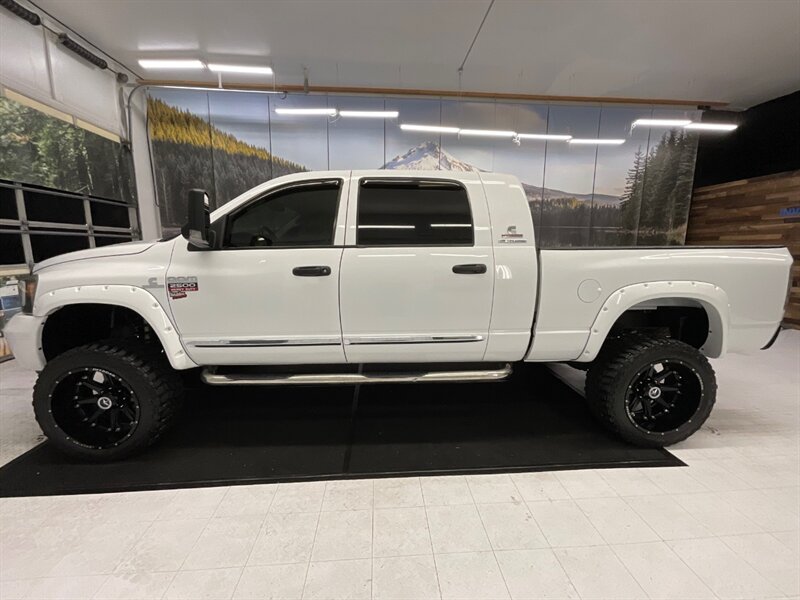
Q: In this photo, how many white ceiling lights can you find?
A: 10